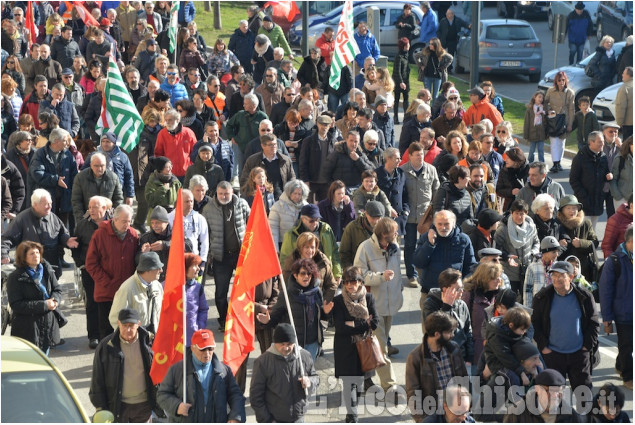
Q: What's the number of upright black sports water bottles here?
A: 0